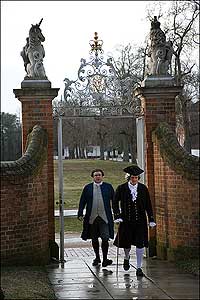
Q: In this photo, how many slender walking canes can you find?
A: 1